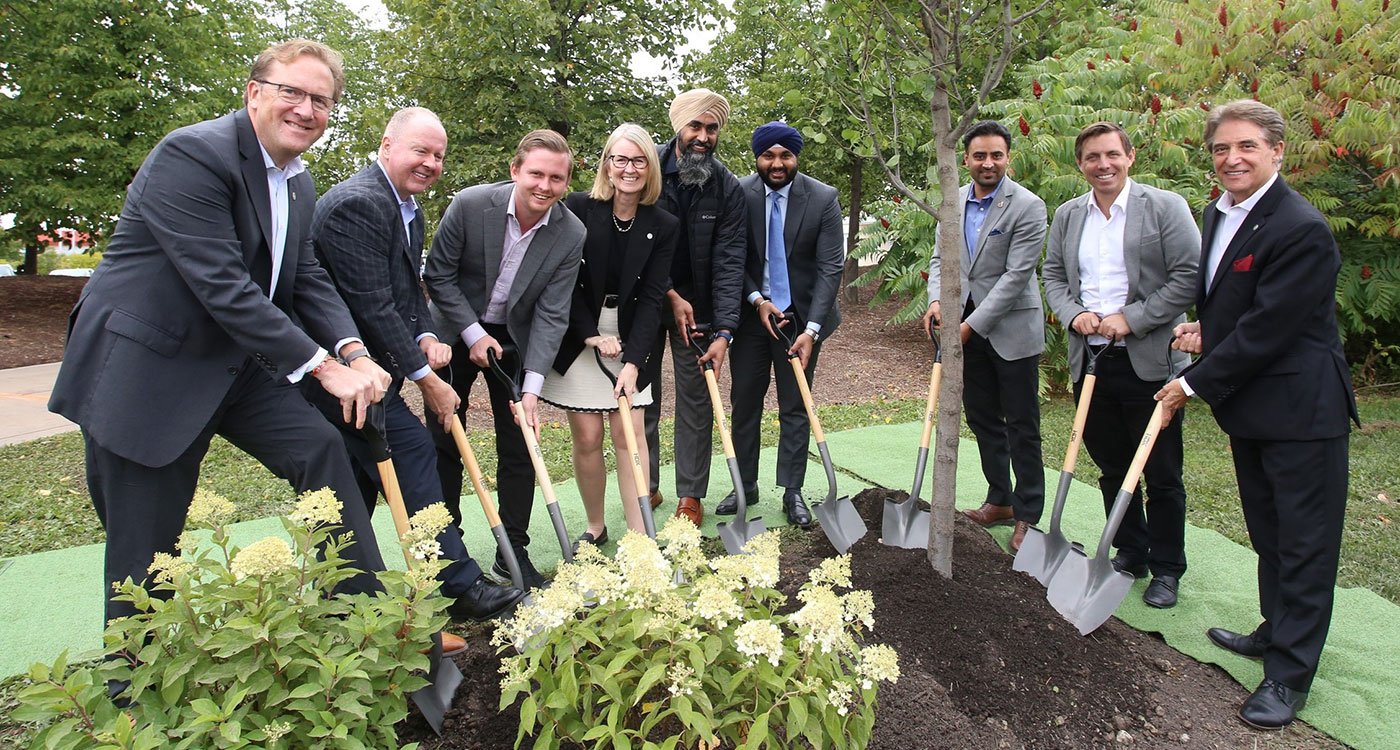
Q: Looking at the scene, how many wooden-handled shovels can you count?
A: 9